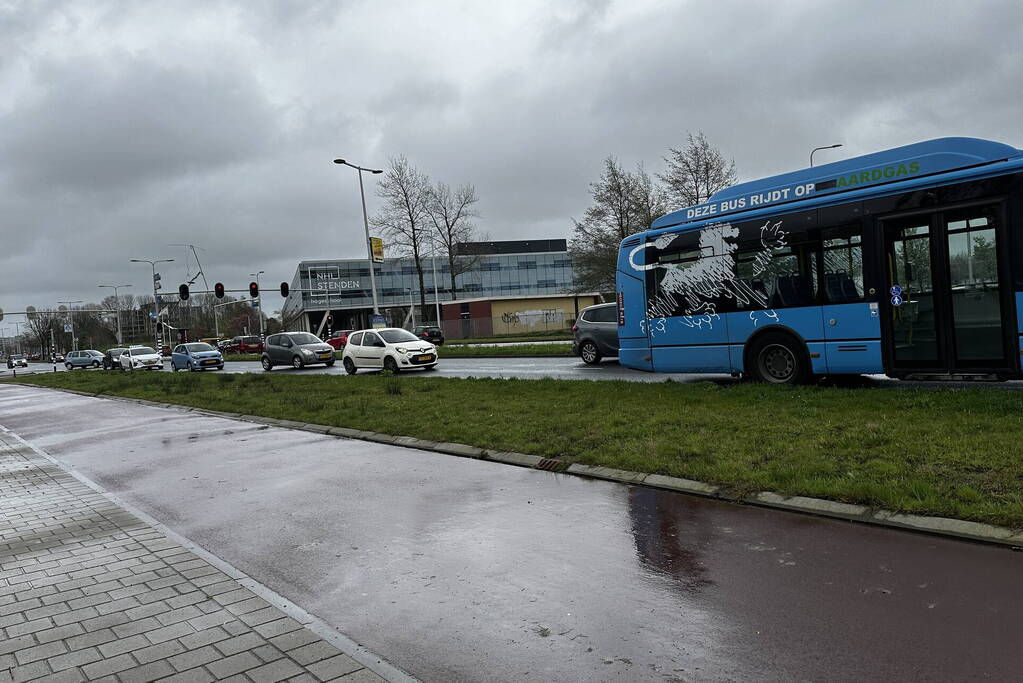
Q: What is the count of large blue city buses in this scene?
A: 1